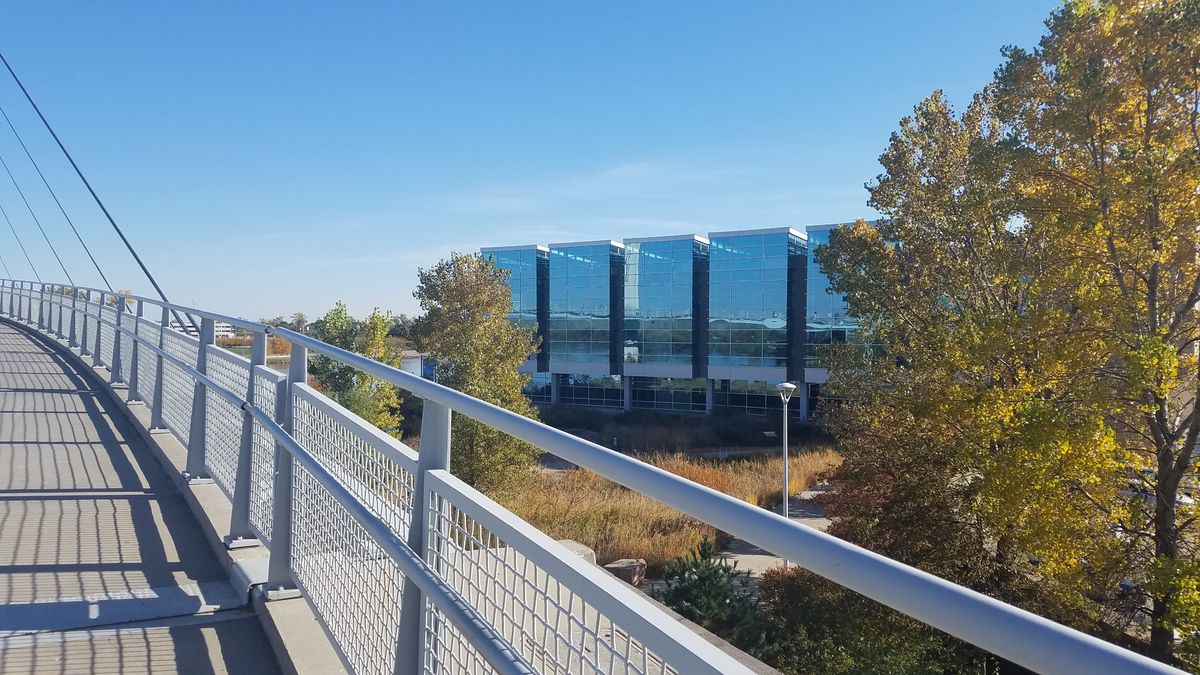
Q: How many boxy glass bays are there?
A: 5